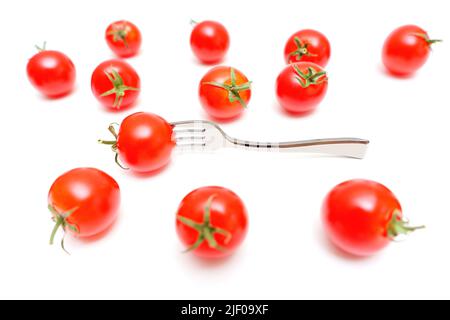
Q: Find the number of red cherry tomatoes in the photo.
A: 12